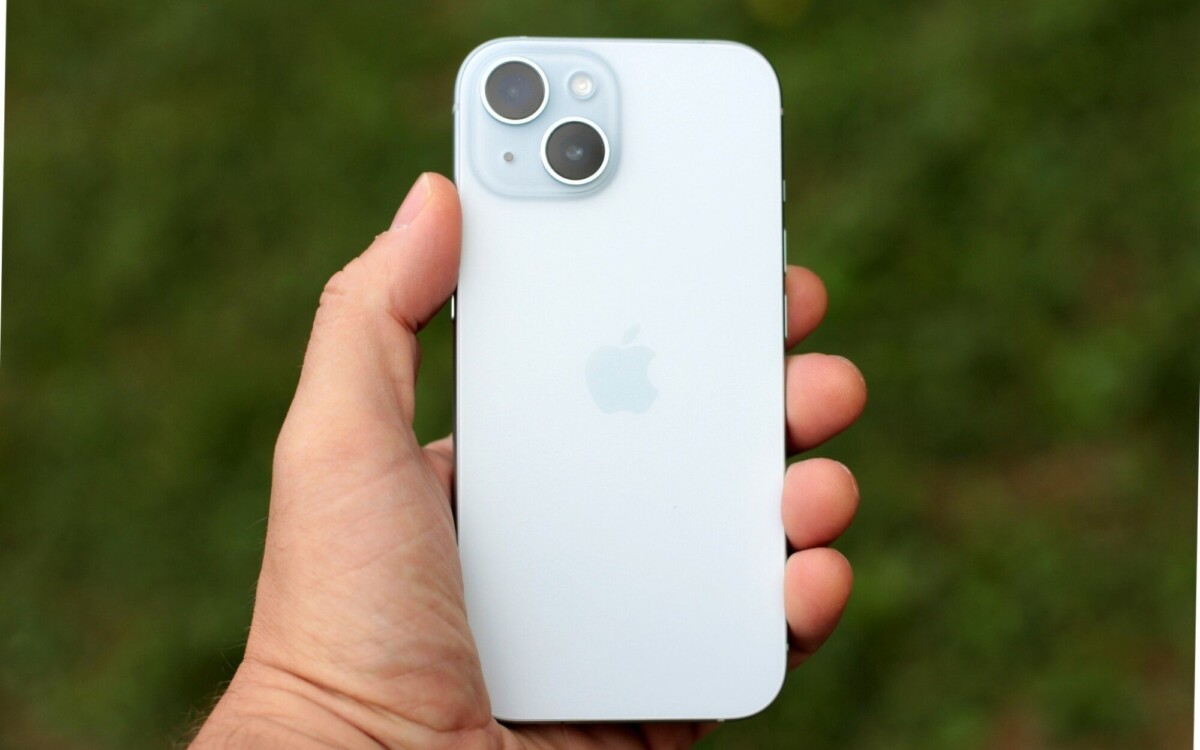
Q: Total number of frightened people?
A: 0